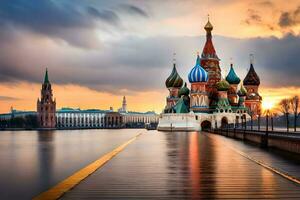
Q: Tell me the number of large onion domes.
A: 4